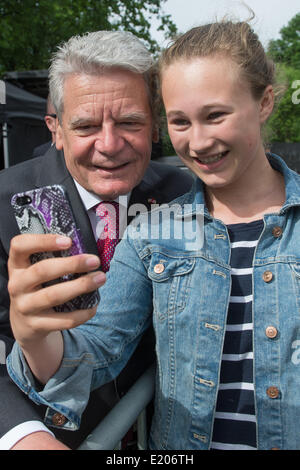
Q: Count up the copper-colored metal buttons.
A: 6